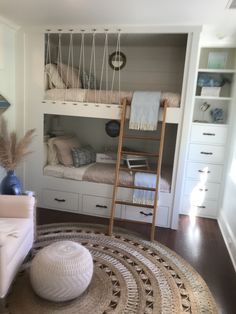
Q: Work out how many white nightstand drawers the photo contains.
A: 5